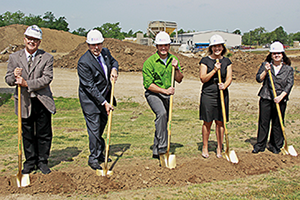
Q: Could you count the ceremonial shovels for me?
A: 5